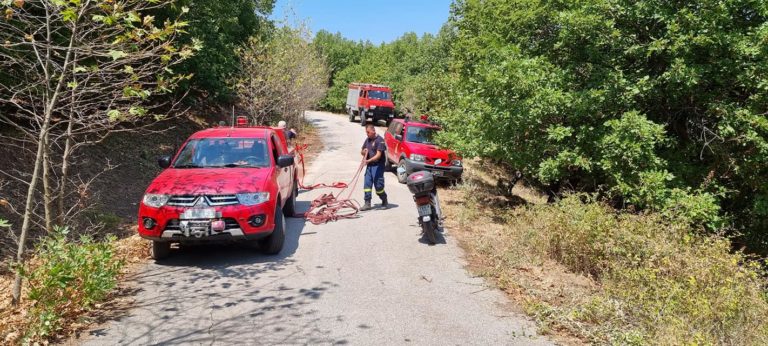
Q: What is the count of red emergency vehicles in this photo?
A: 3